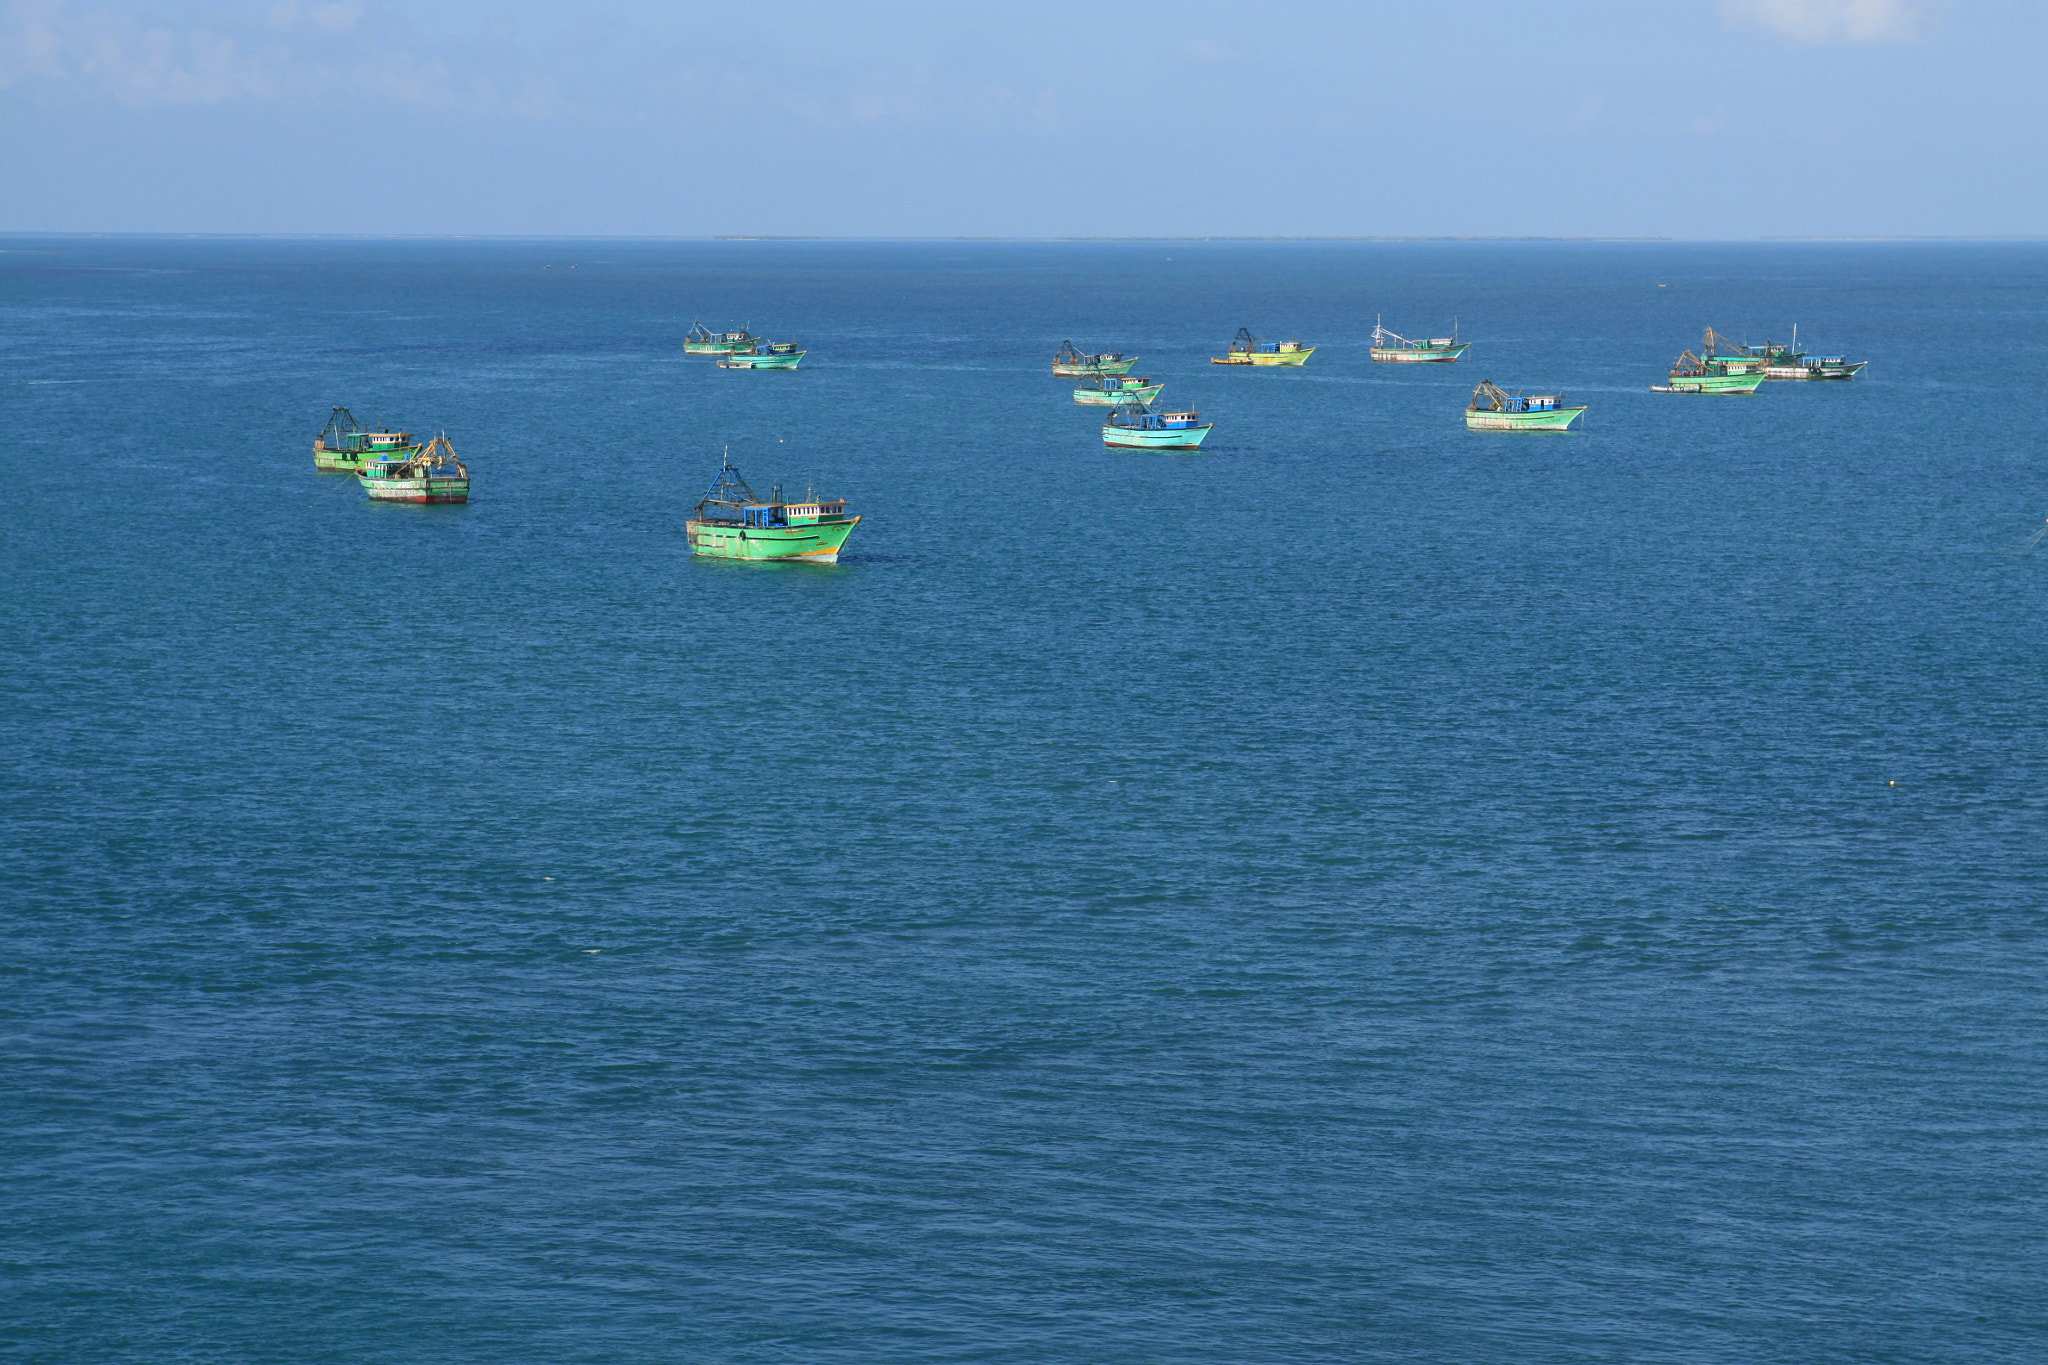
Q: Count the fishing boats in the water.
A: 14